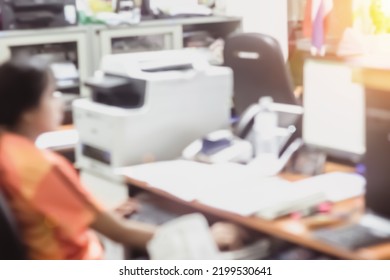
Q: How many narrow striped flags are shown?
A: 1